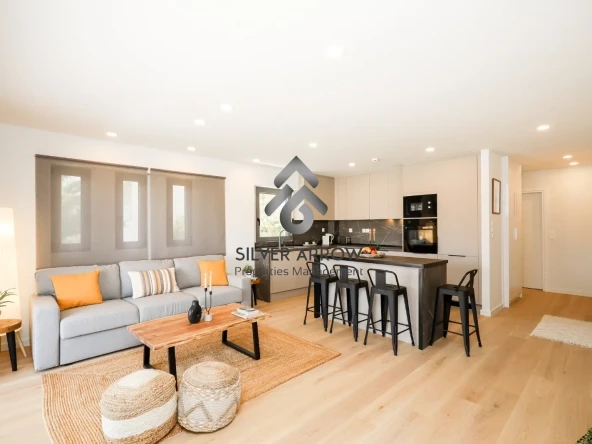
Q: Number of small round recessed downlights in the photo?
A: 12